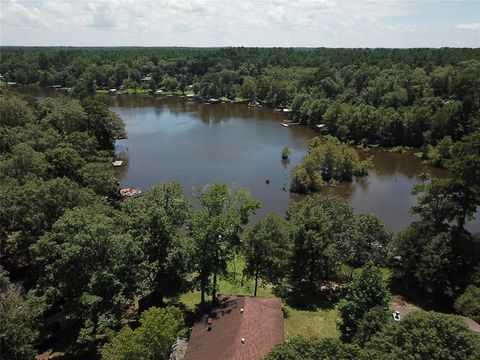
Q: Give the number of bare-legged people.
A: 0